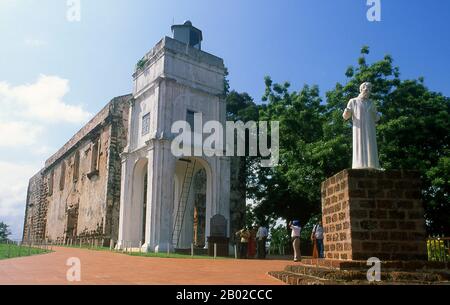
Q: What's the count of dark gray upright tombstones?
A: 1